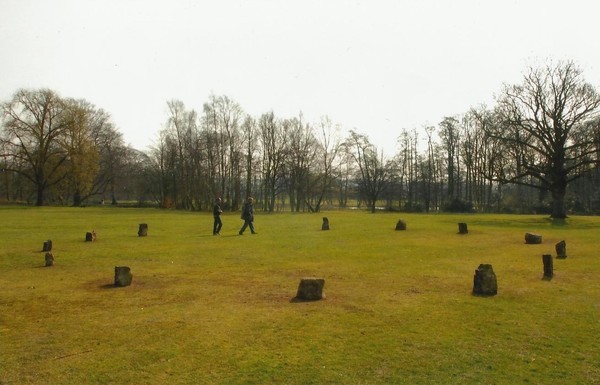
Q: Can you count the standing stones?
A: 13